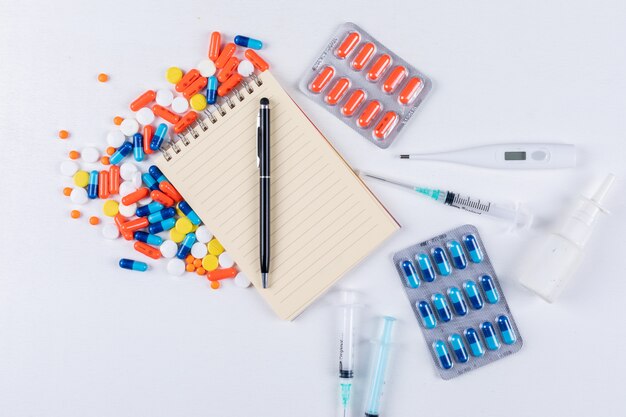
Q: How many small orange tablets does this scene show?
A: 14